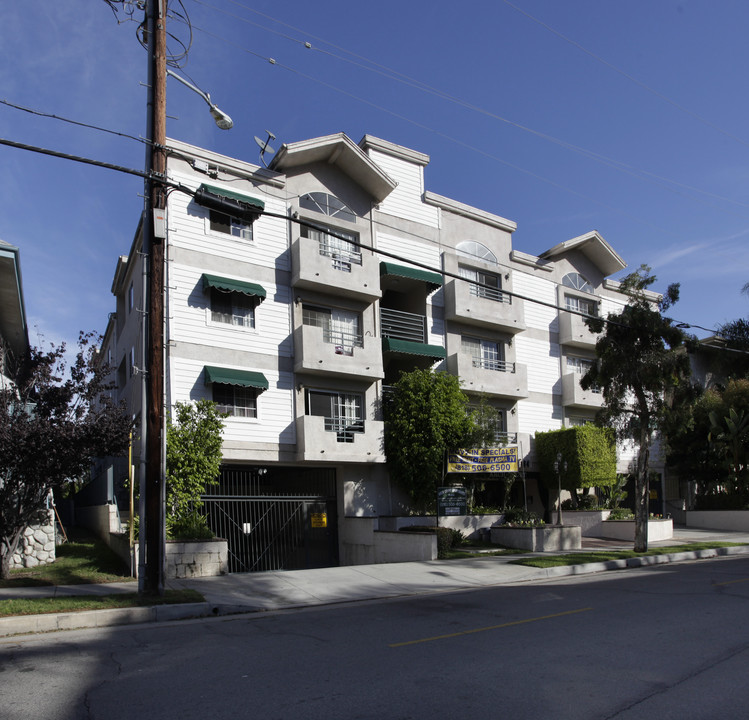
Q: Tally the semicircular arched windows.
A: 3